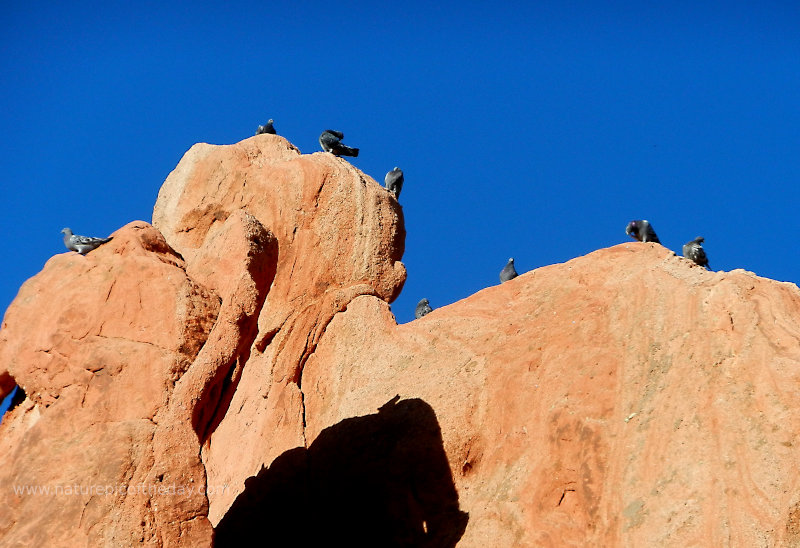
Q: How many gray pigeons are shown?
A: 8